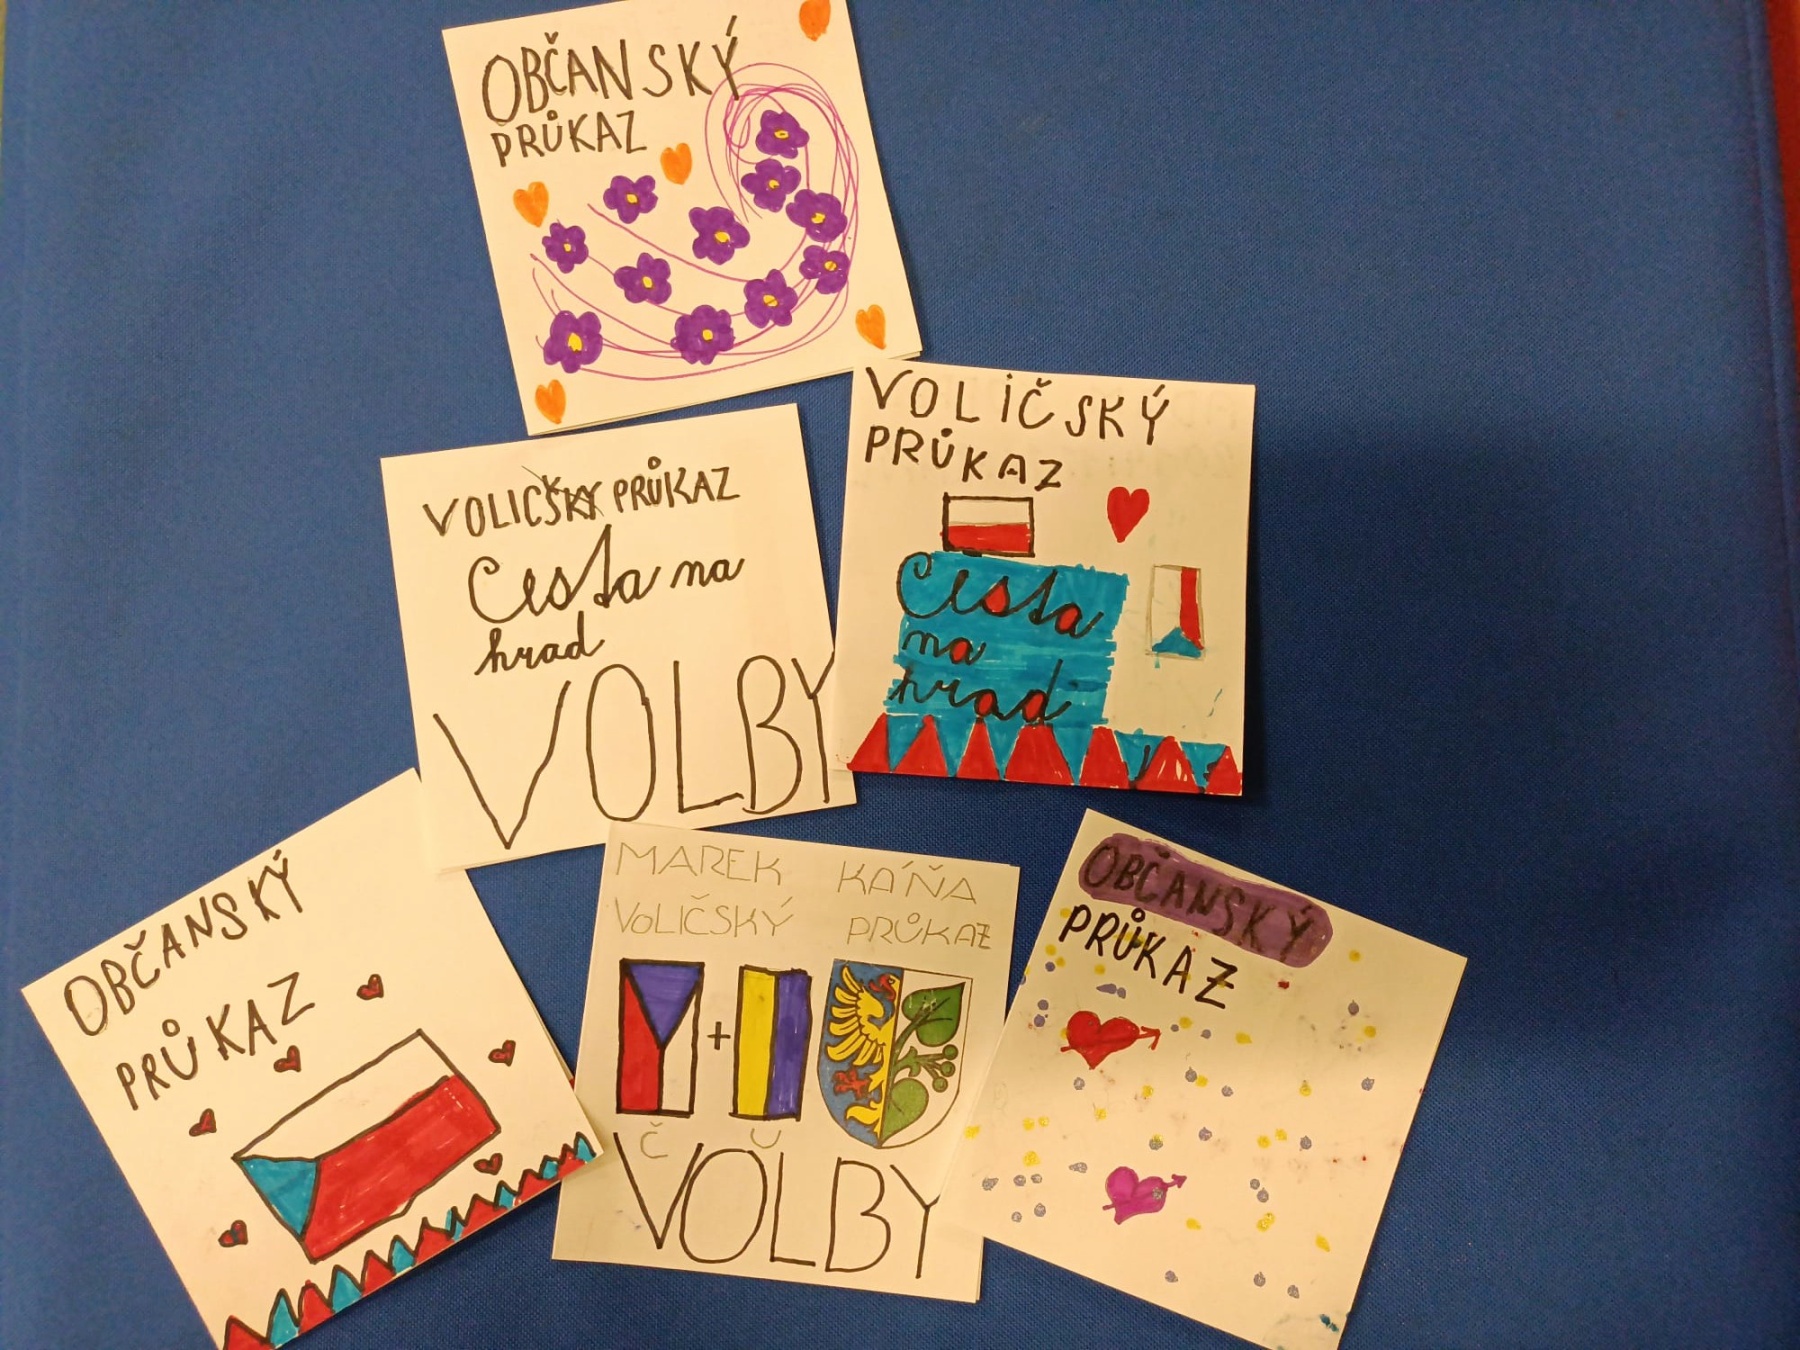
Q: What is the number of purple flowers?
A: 11